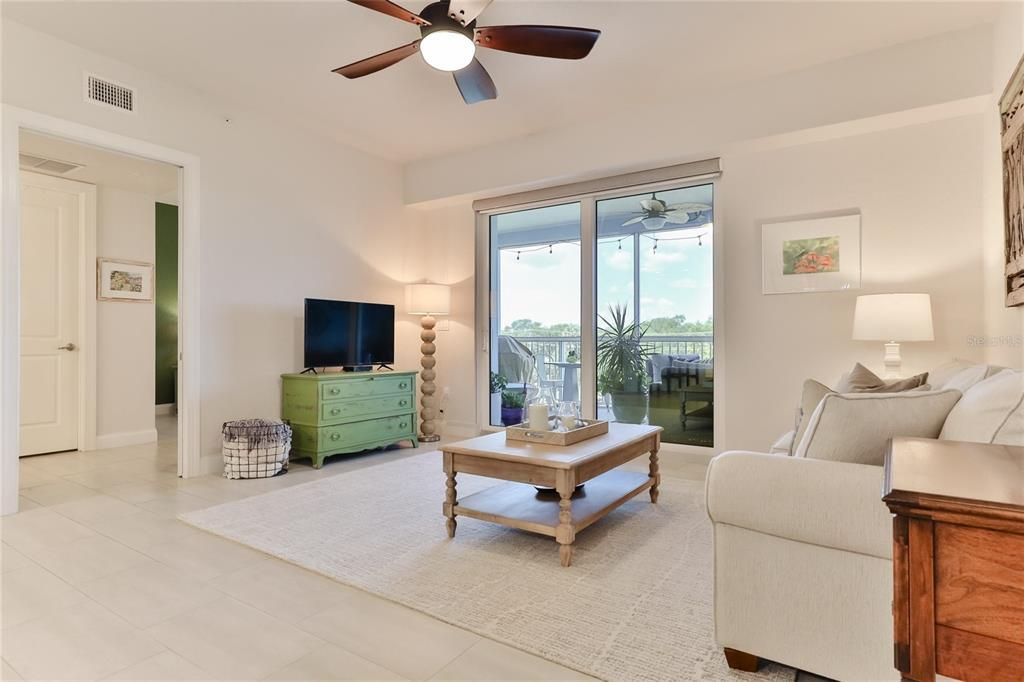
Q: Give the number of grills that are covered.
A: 1